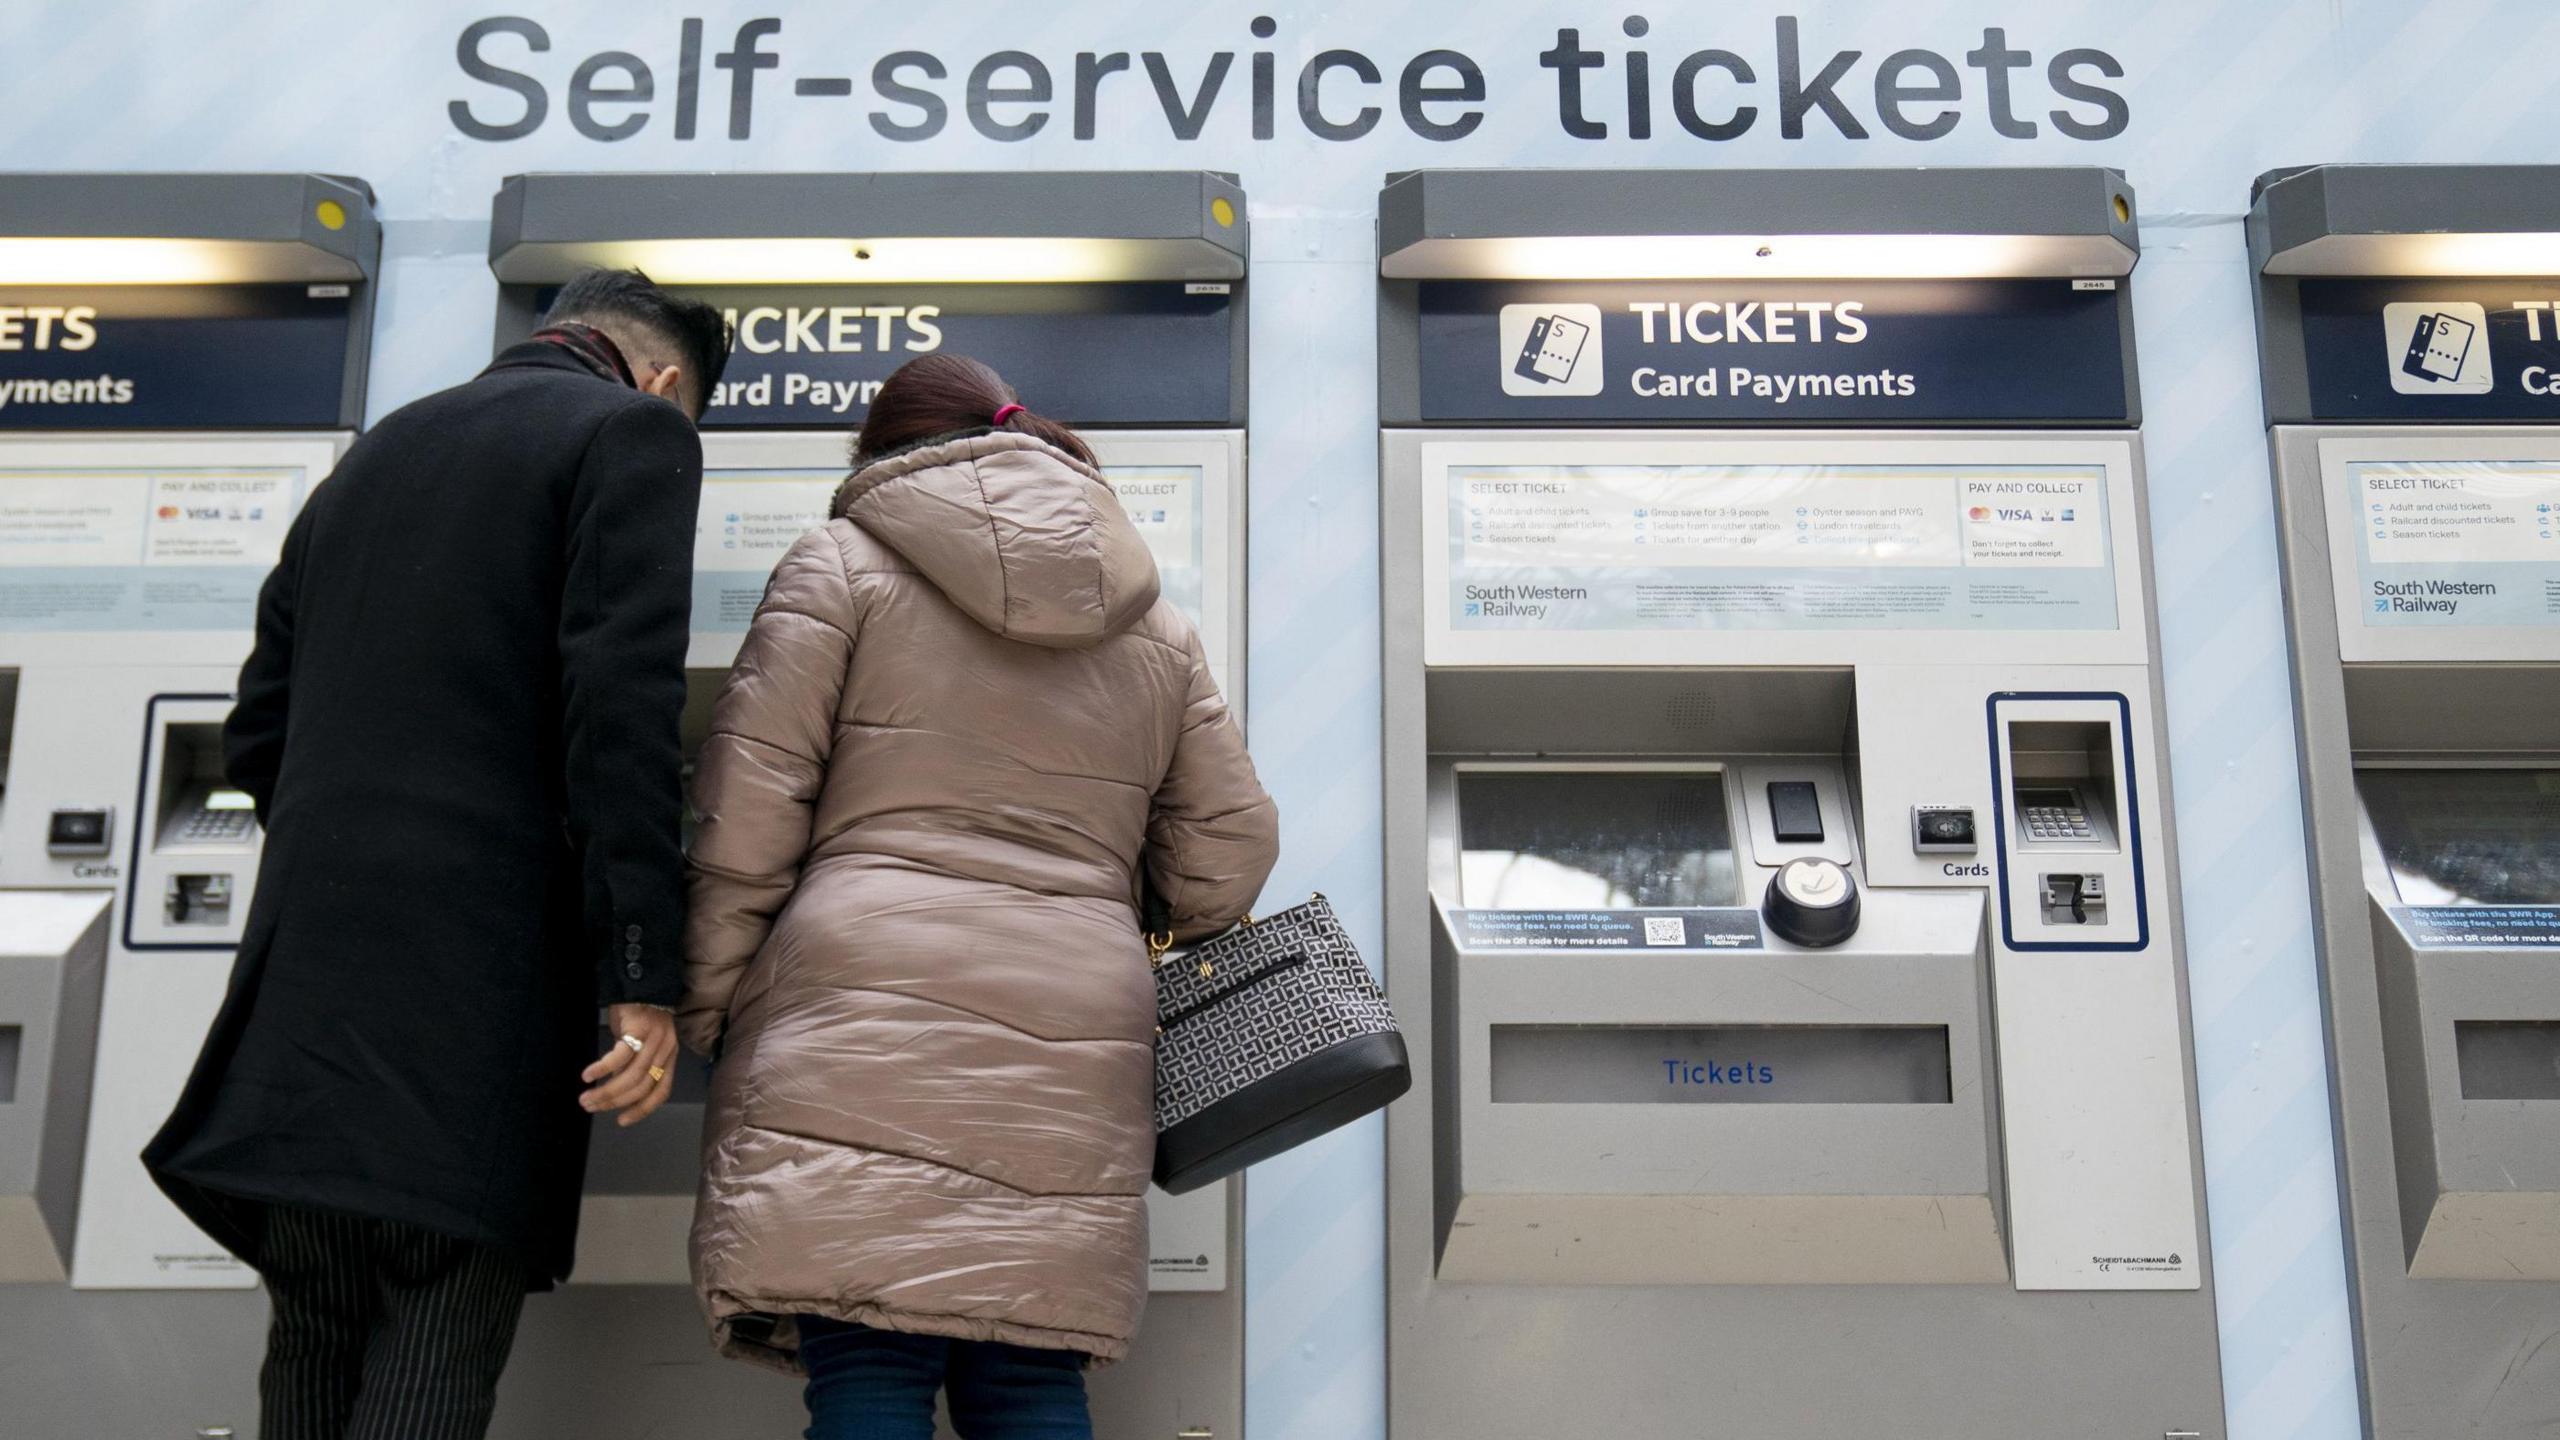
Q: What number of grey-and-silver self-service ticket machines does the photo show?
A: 4